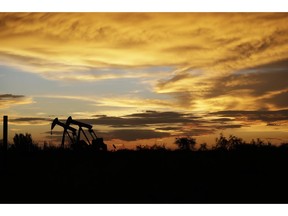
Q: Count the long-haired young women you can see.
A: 0